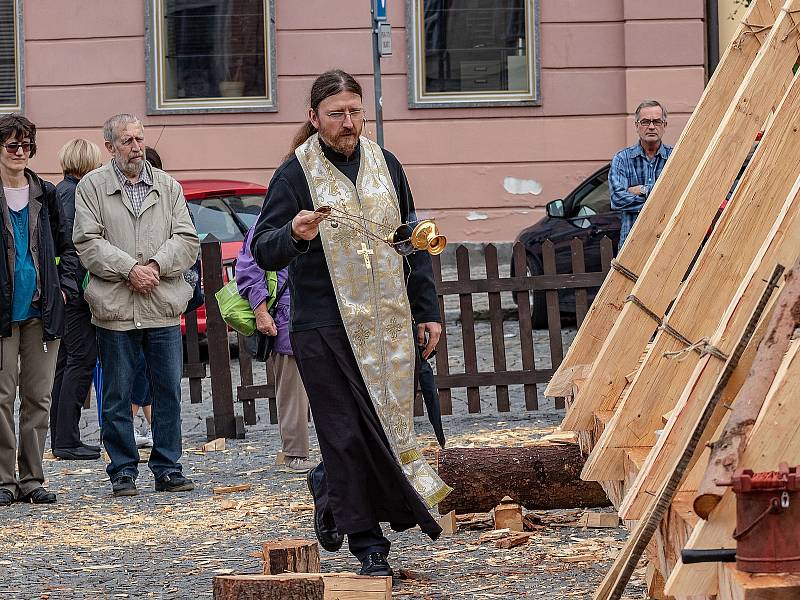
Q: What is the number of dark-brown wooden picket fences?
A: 1